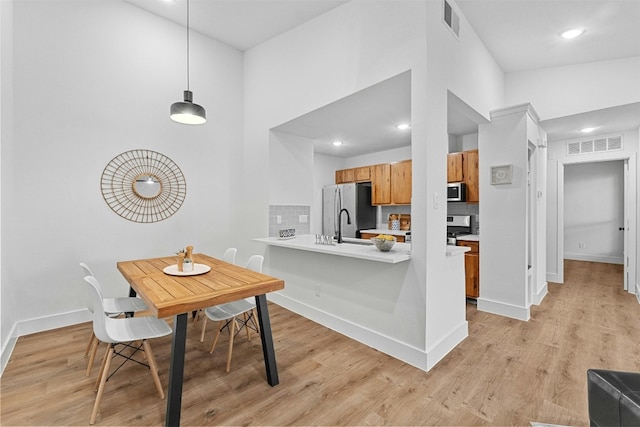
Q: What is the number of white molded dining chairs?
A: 4